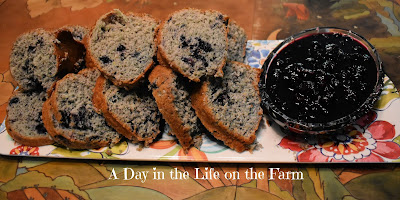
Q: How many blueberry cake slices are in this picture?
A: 10